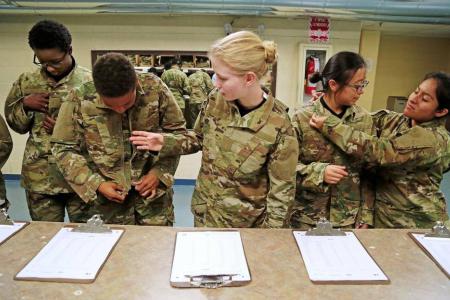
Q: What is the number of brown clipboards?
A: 5